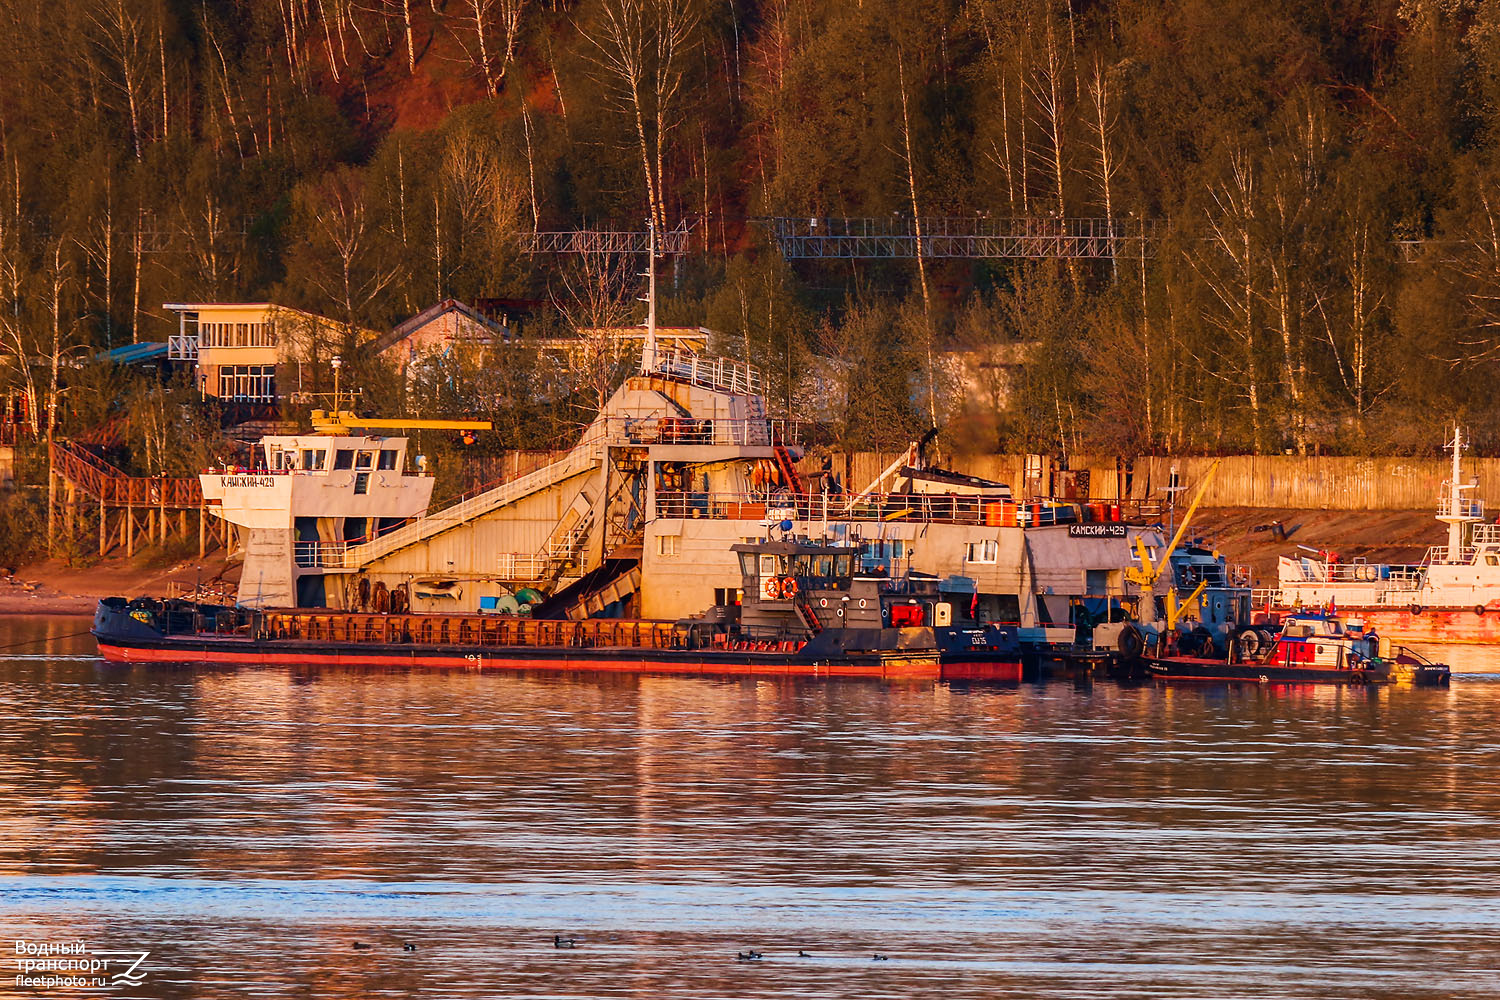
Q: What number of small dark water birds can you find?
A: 7